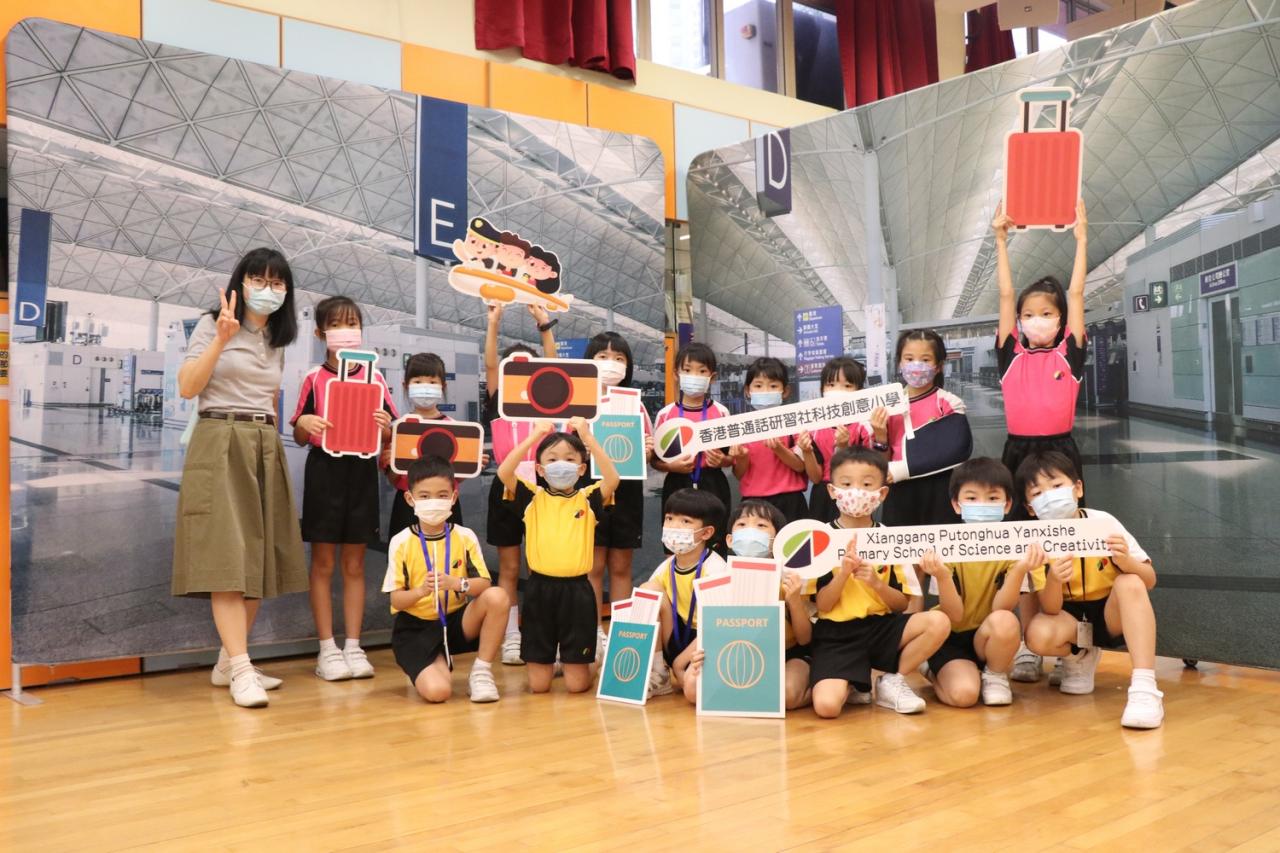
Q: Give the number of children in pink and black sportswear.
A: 9